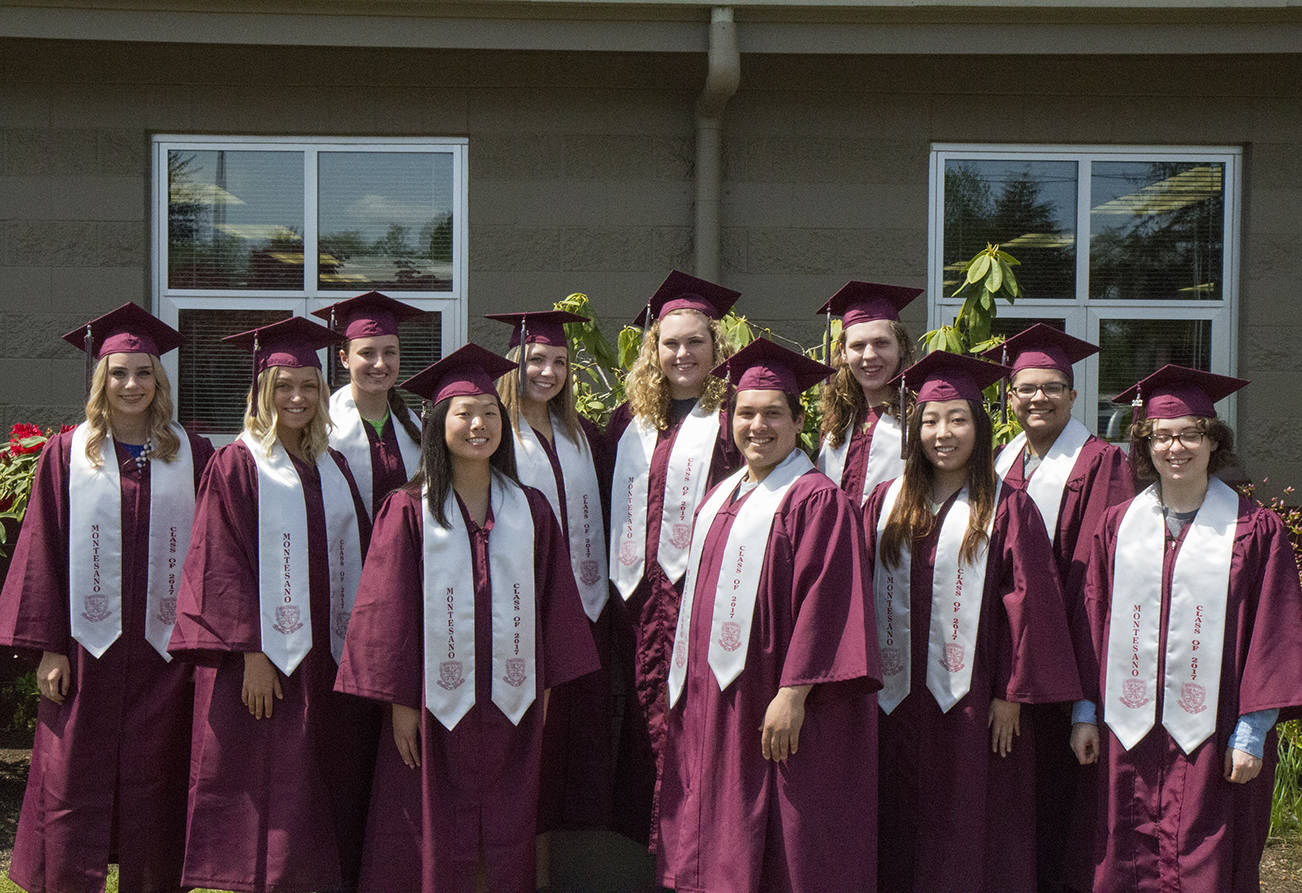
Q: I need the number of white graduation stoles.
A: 11